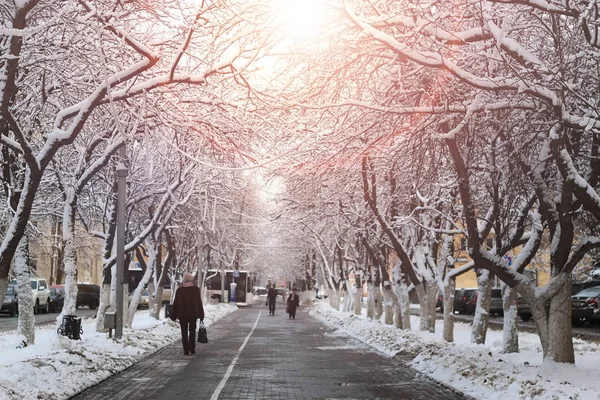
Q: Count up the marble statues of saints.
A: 0